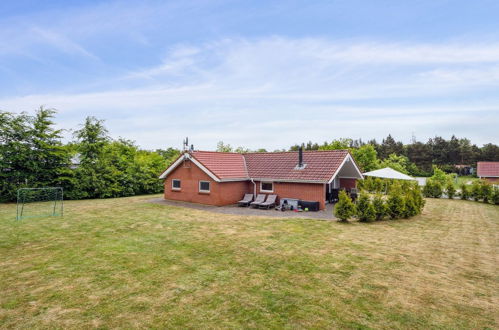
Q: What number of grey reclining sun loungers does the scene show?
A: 3